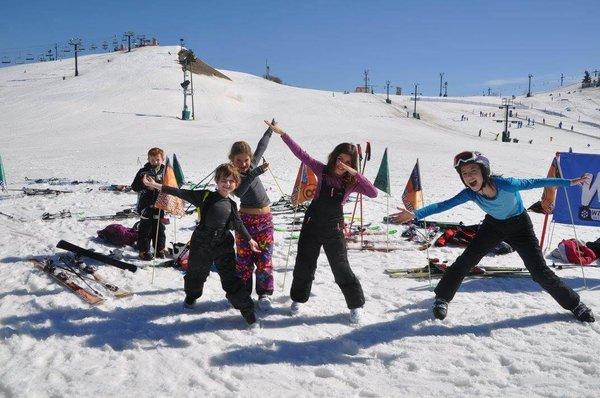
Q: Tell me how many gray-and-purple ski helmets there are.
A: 1